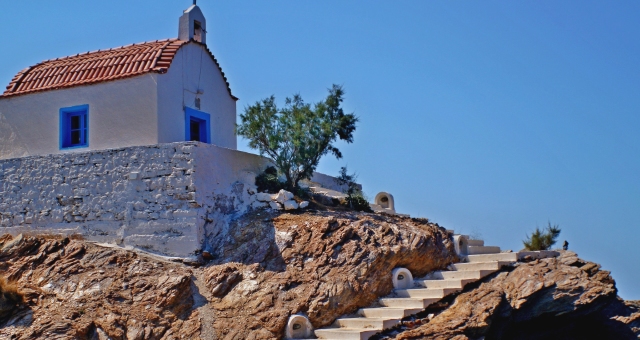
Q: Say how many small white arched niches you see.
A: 4